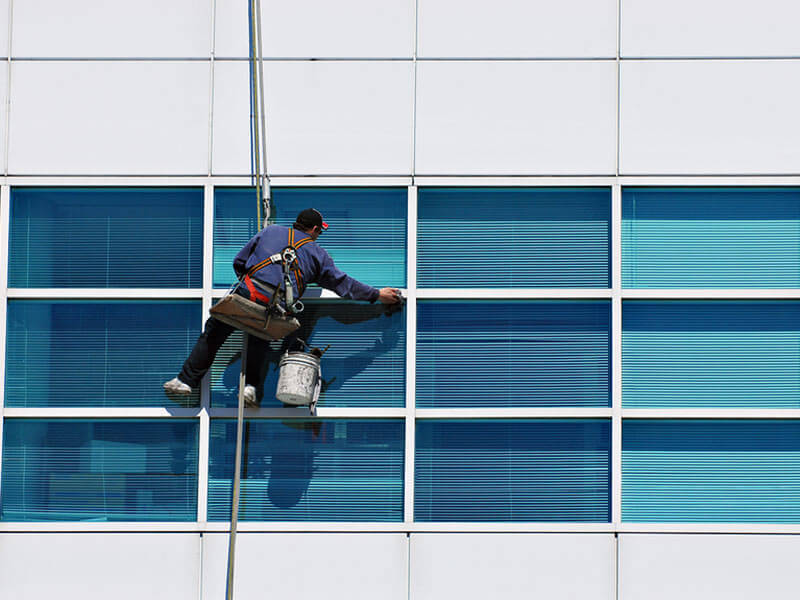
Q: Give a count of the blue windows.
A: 12